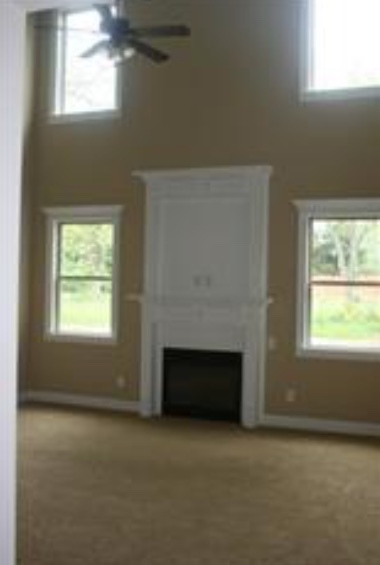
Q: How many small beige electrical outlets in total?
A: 2